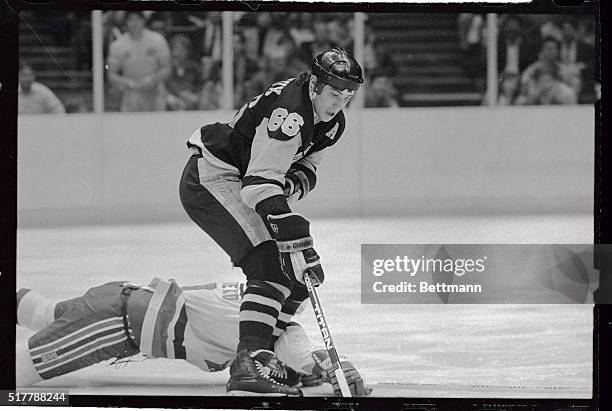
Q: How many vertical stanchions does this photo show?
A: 4